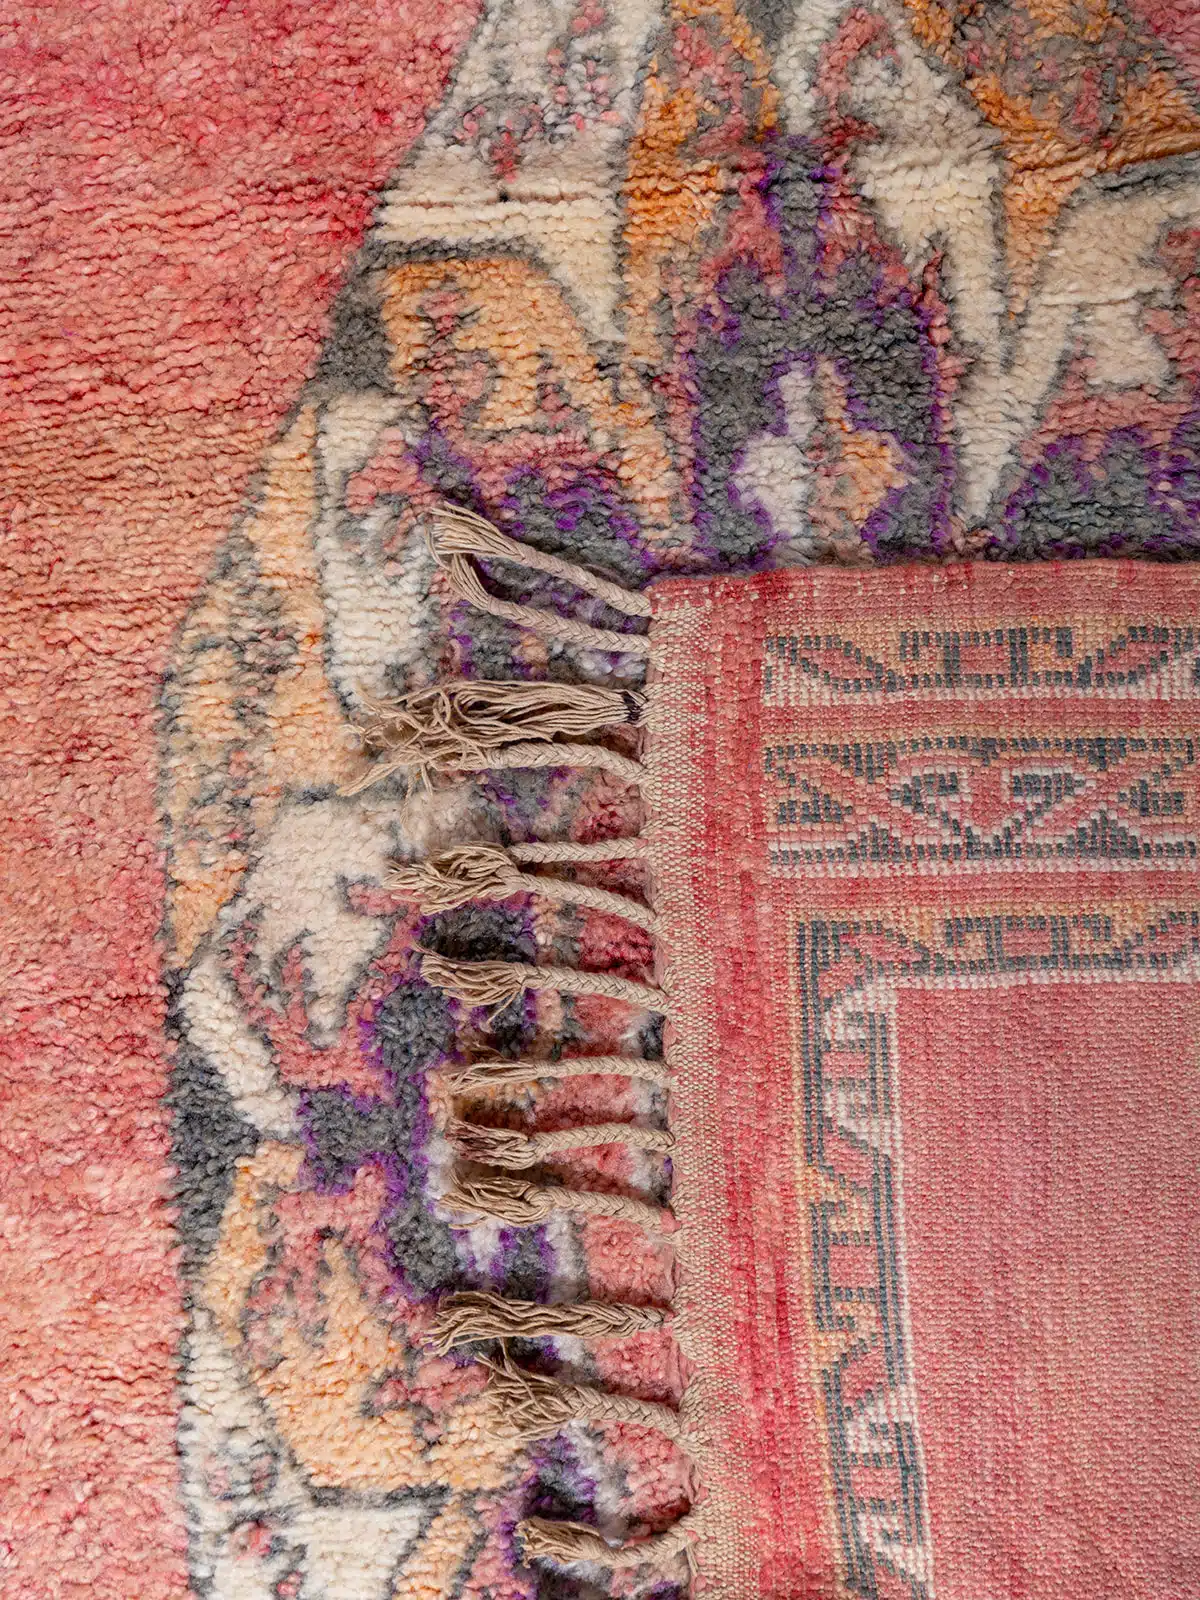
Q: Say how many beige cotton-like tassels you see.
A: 13